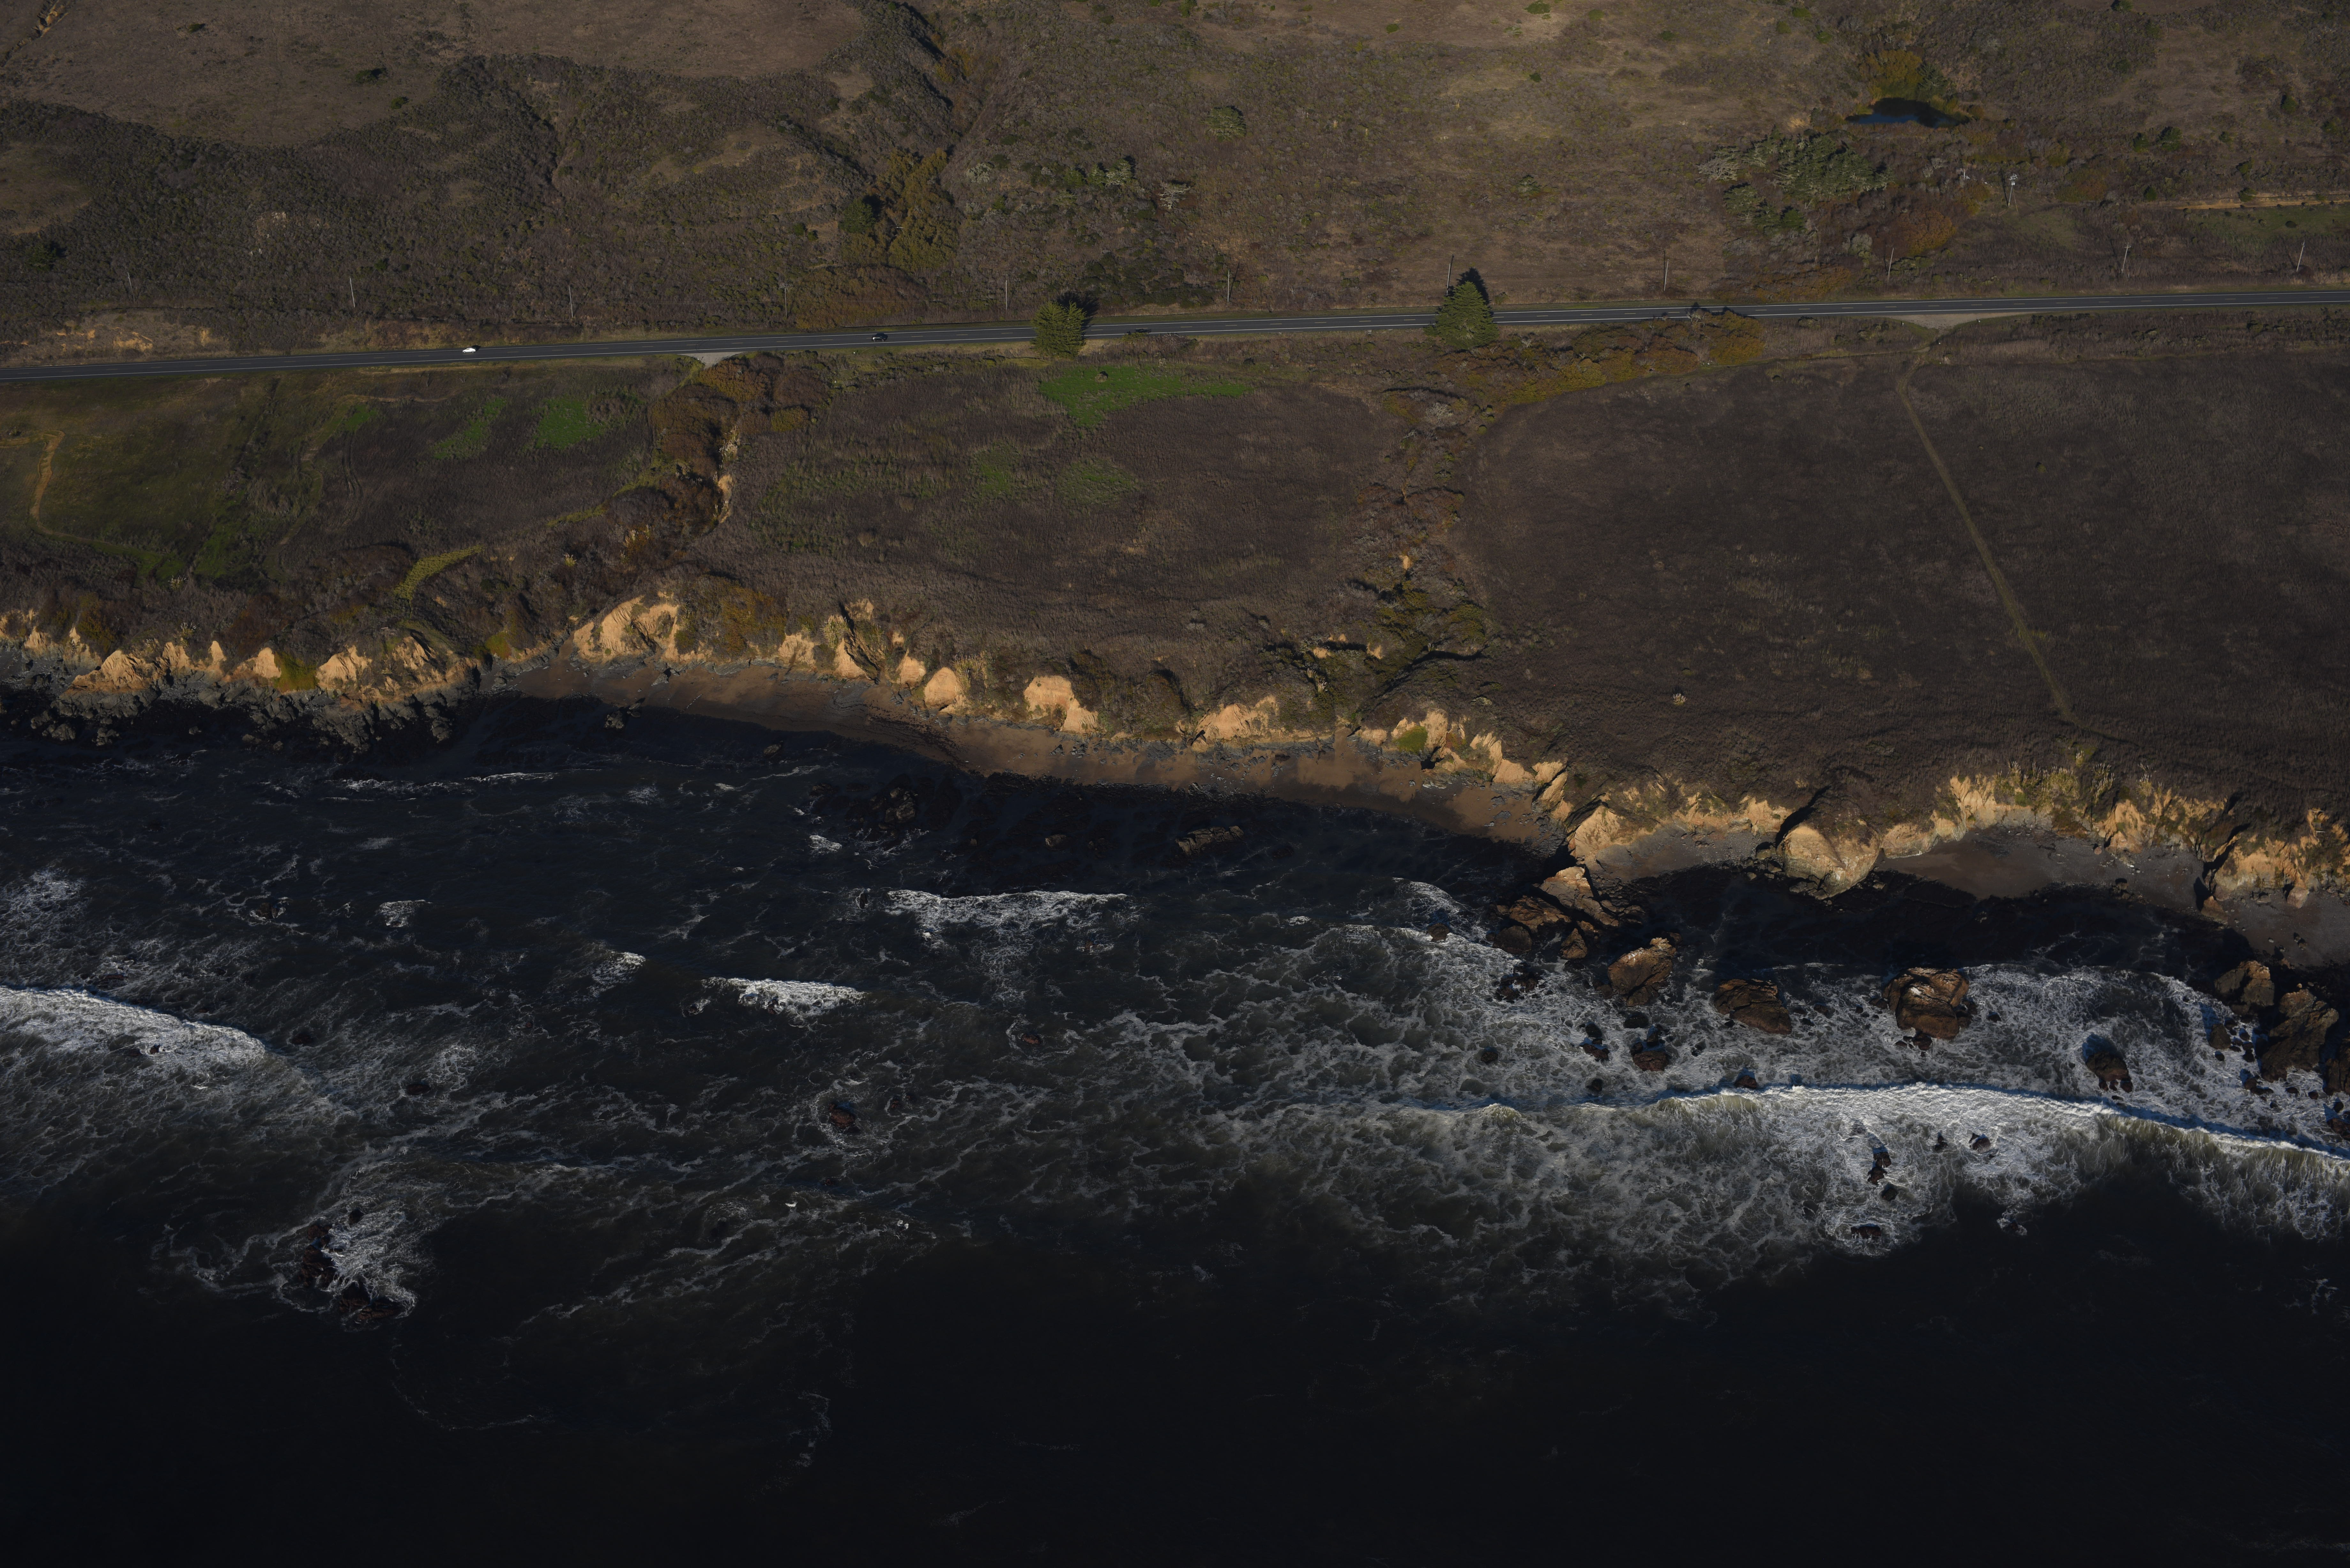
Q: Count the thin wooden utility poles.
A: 12